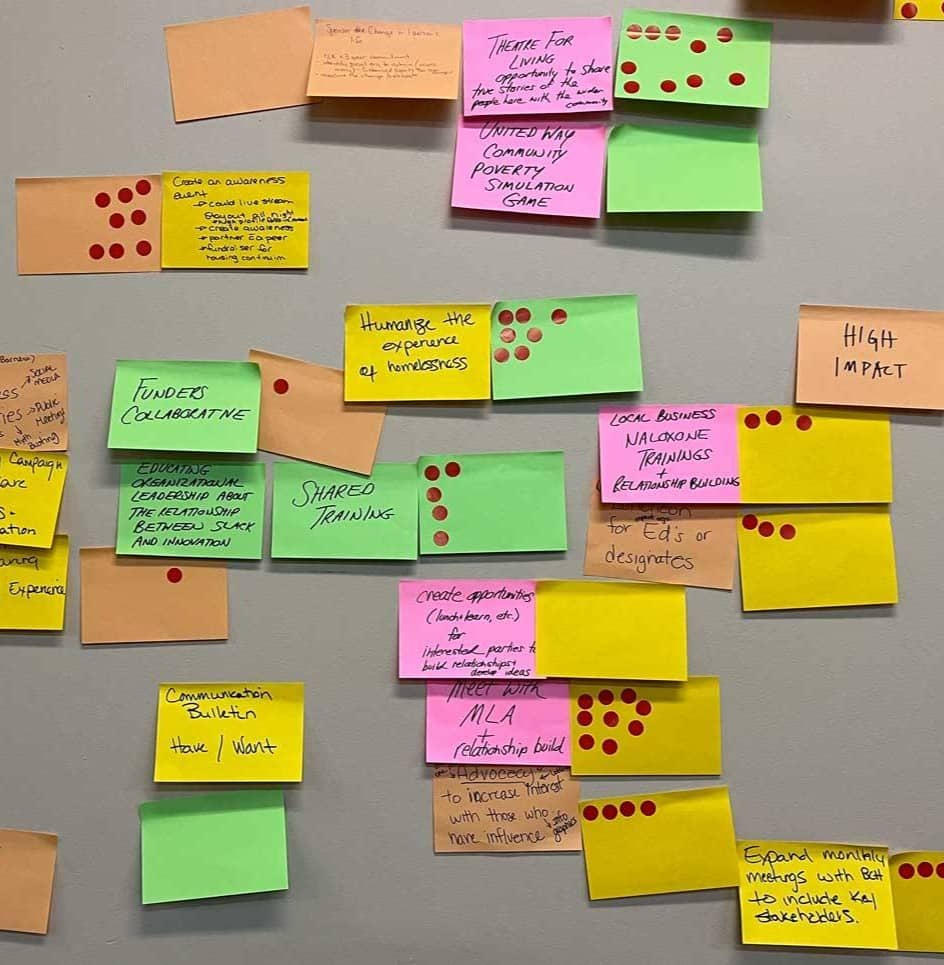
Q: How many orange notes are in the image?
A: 10